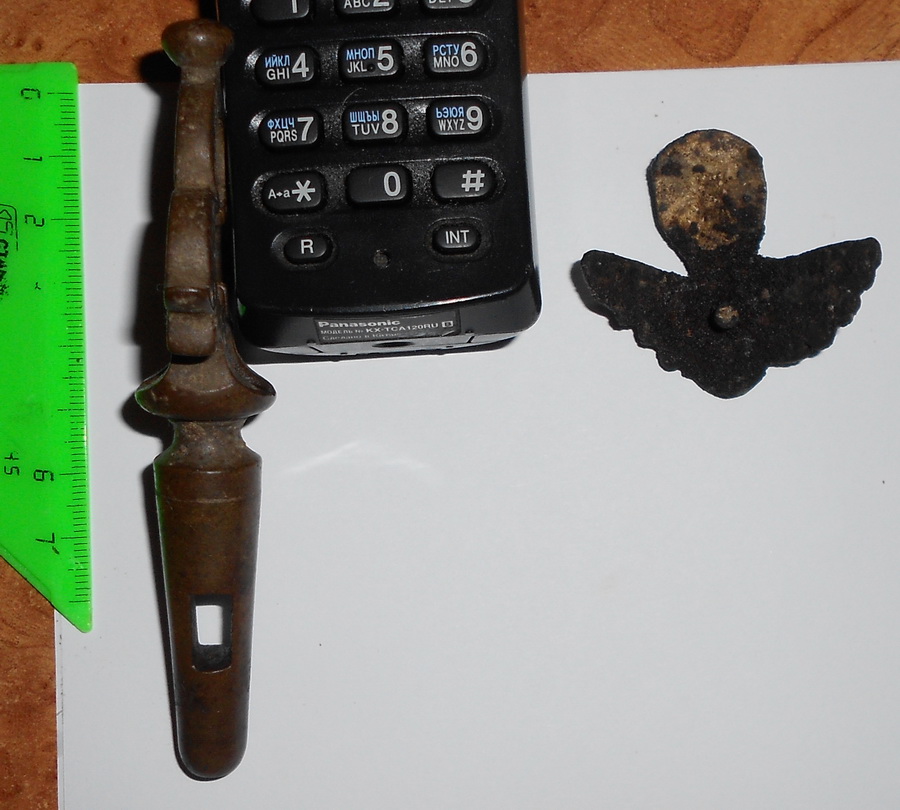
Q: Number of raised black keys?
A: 14